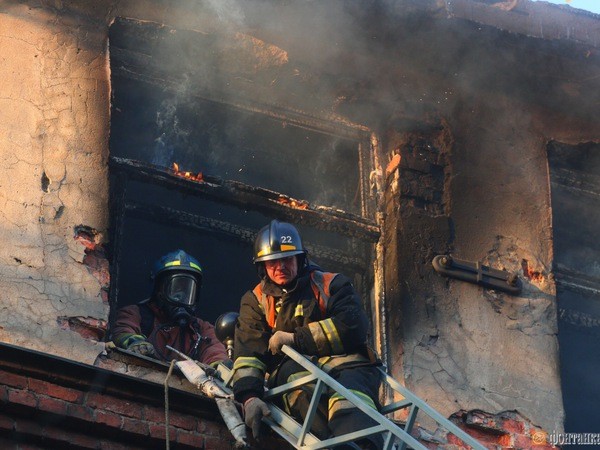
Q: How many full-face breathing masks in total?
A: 1